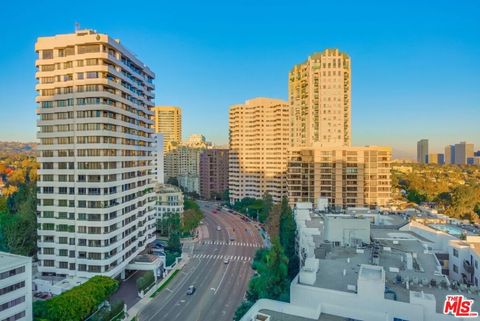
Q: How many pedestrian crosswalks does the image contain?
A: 2